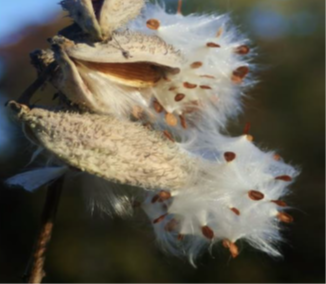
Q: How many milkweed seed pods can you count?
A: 3